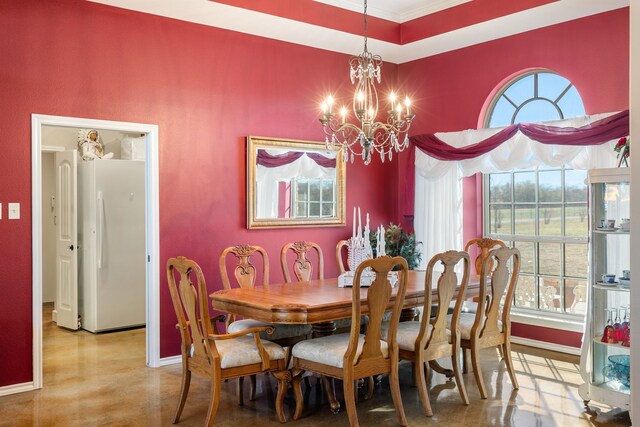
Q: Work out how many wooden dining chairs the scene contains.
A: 8